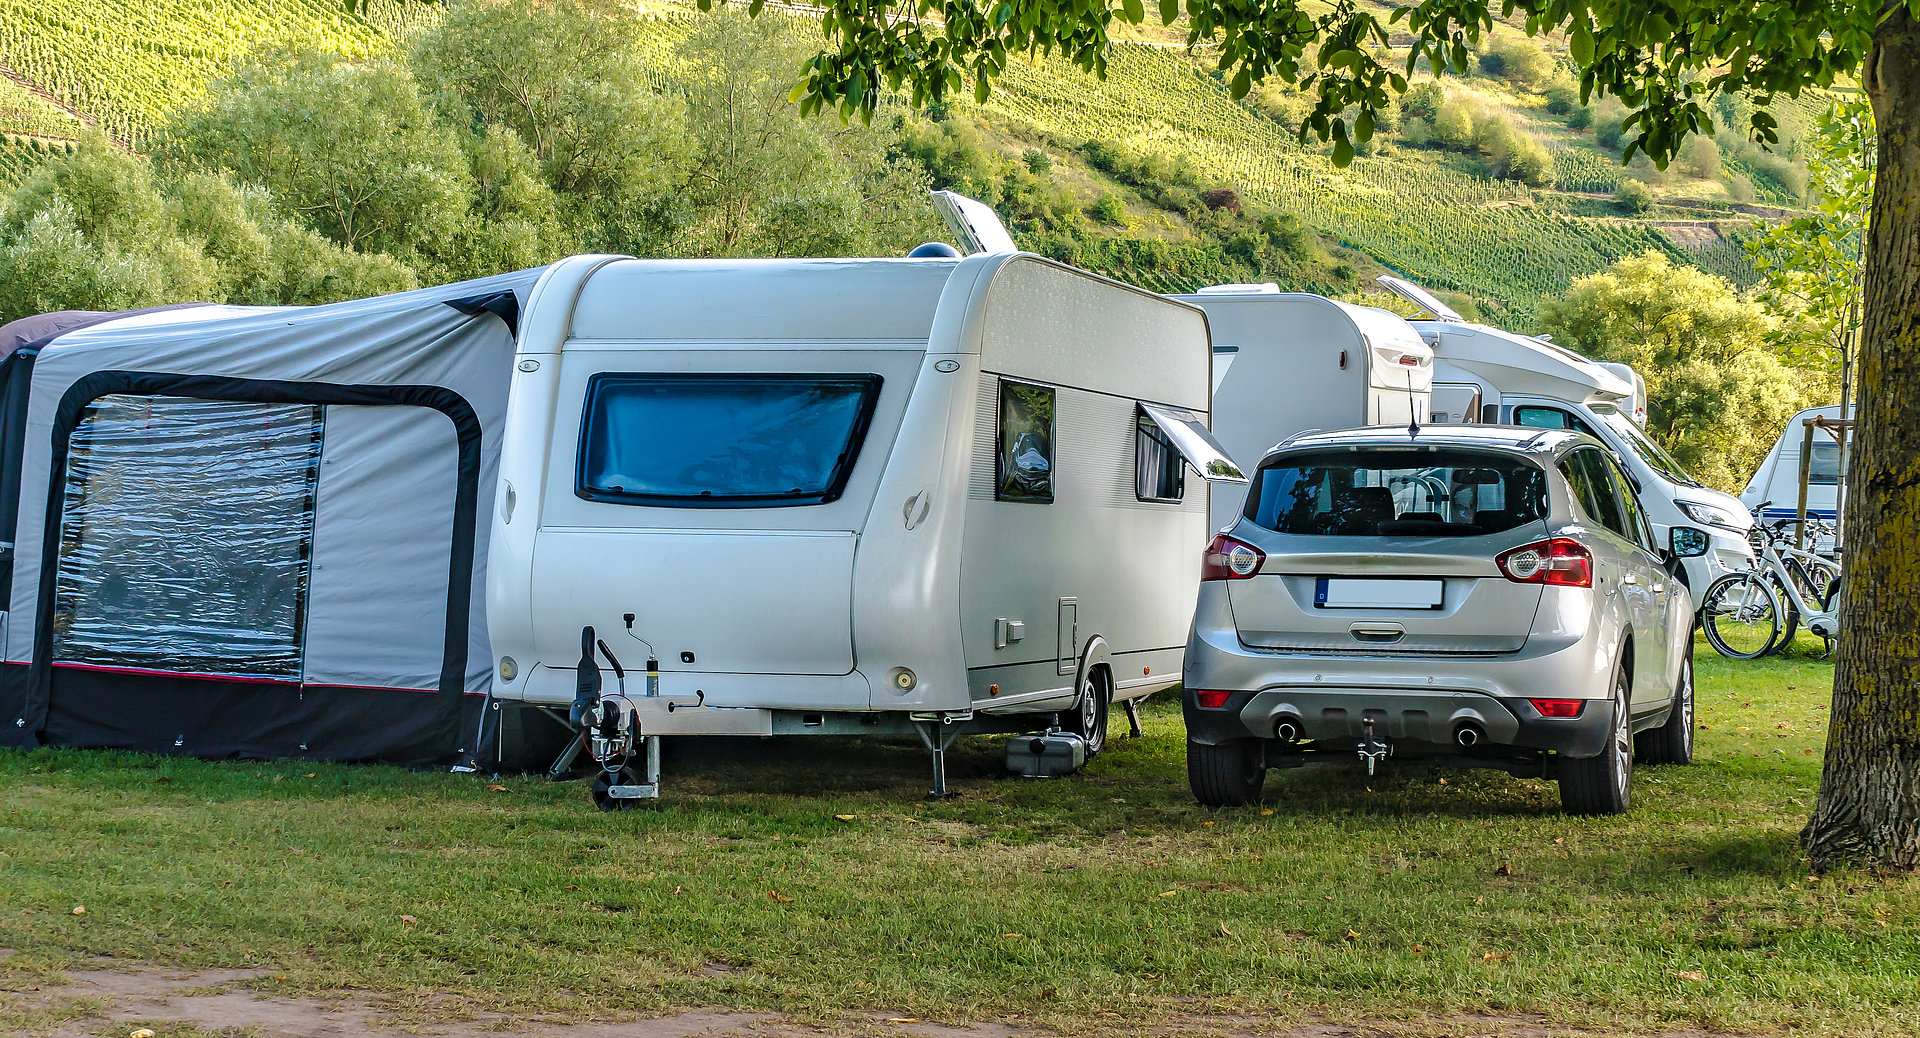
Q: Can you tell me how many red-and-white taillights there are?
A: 2